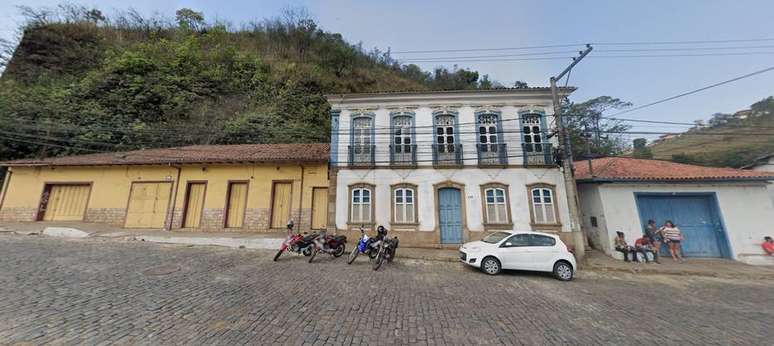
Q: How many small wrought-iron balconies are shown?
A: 5